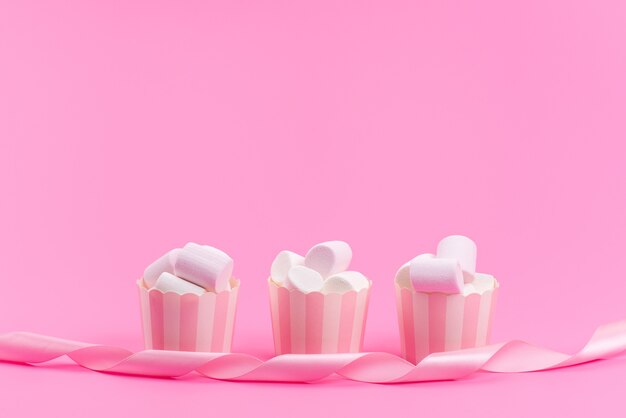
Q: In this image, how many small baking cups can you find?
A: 3